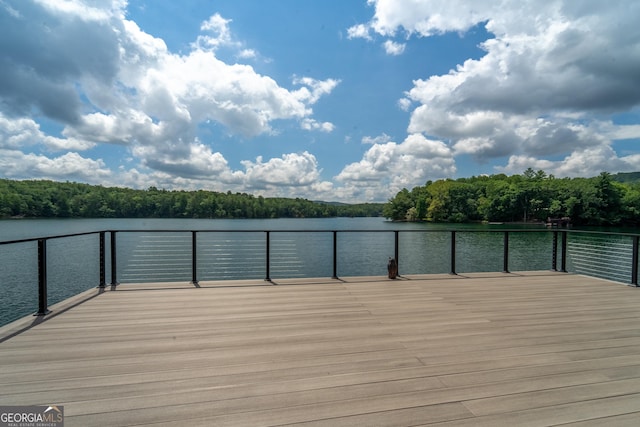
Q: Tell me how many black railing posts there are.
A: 12